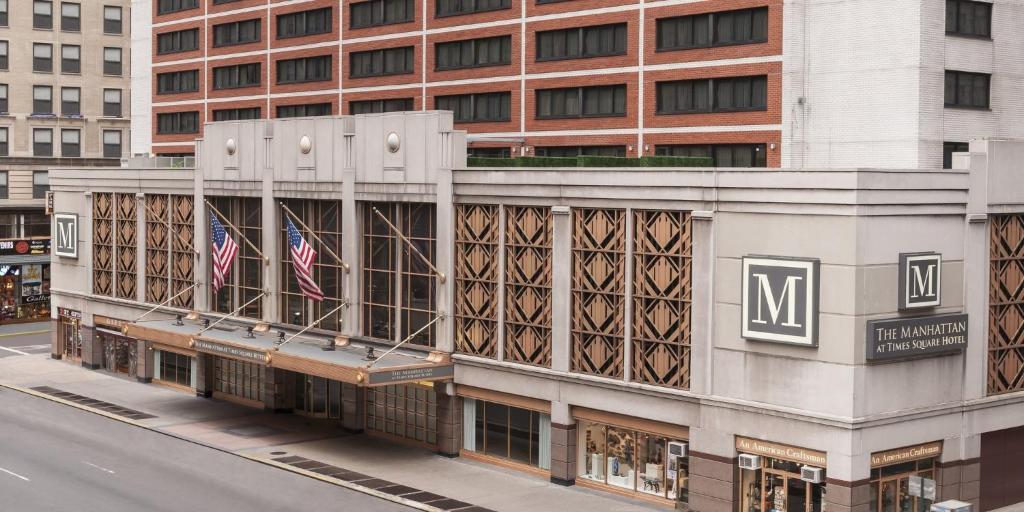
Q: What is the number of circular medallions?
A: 3